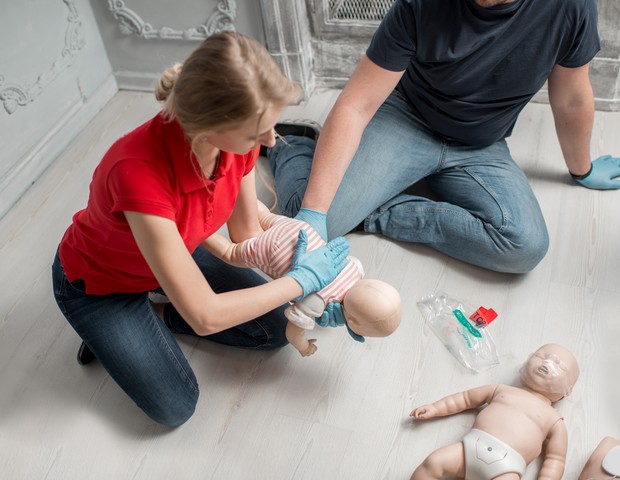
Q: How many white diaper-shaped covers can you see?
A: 1